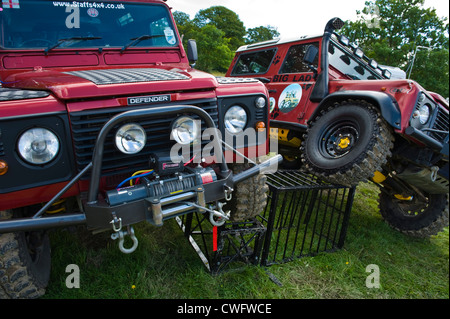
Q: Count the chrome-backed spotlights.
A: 2